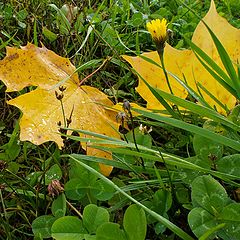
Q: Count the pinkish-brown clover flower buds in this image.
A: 1